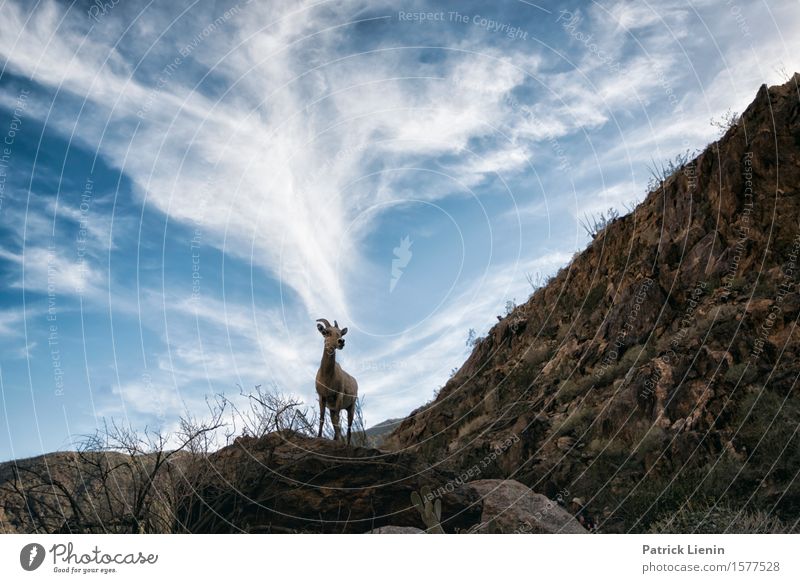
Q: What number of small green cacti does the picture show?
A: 1